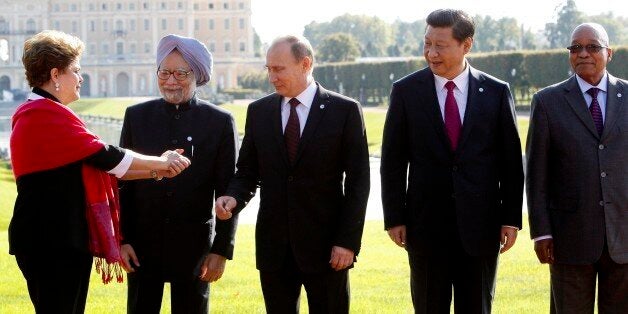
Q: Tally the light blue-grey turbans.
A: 1